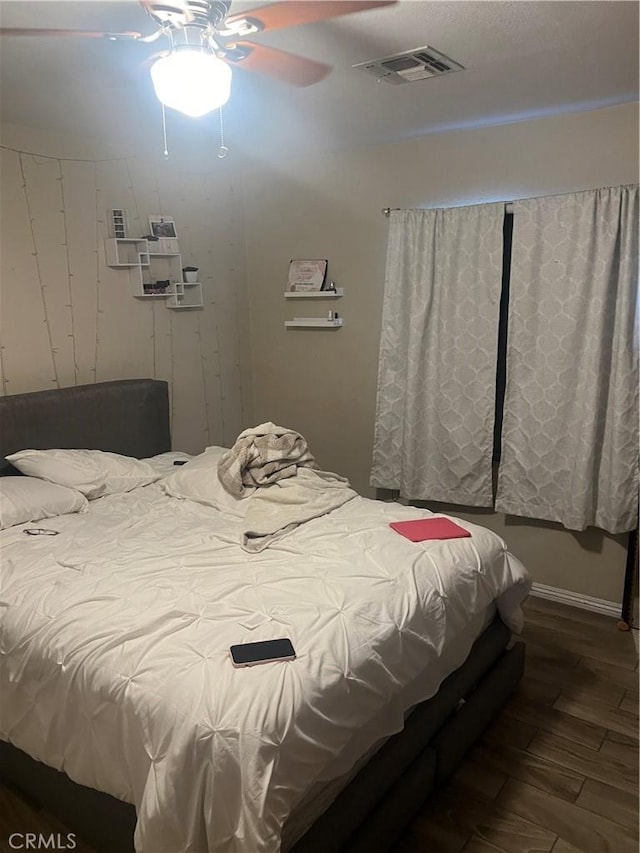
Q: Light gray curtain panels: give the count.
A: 2